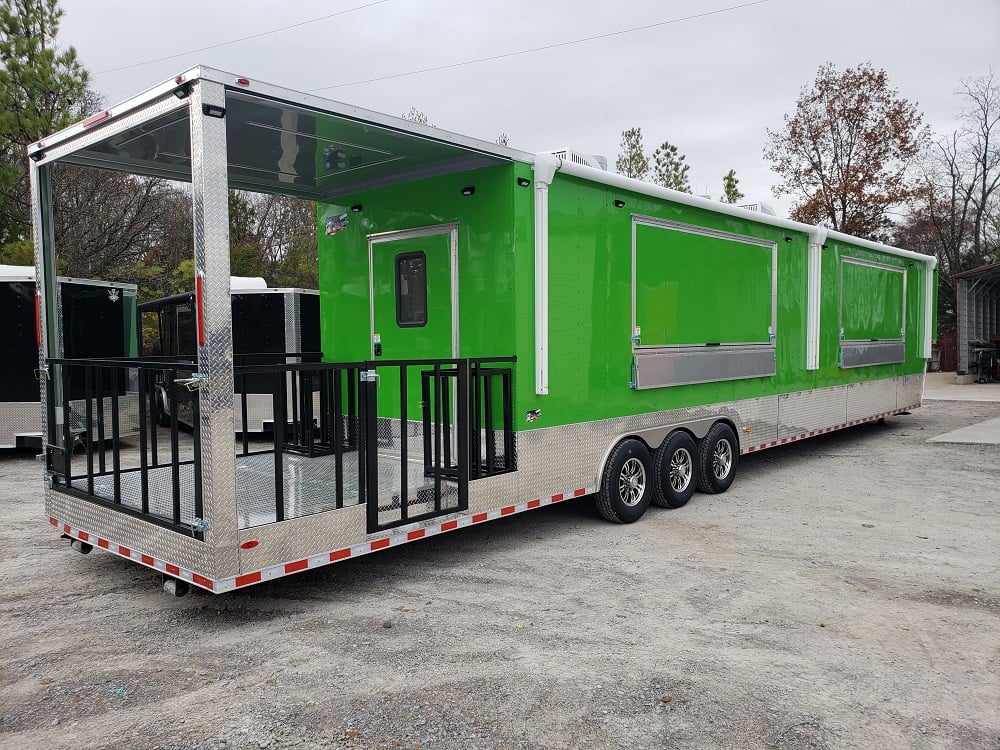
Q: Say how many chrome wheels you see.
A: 3